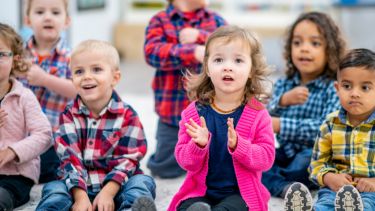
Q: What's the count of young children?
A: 7